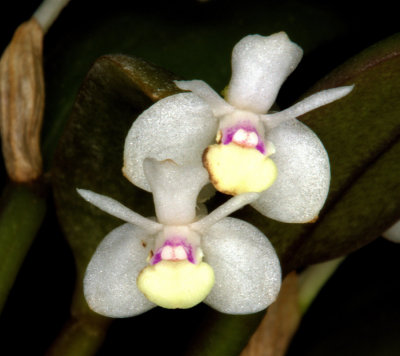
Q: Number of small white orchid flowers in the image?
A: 2